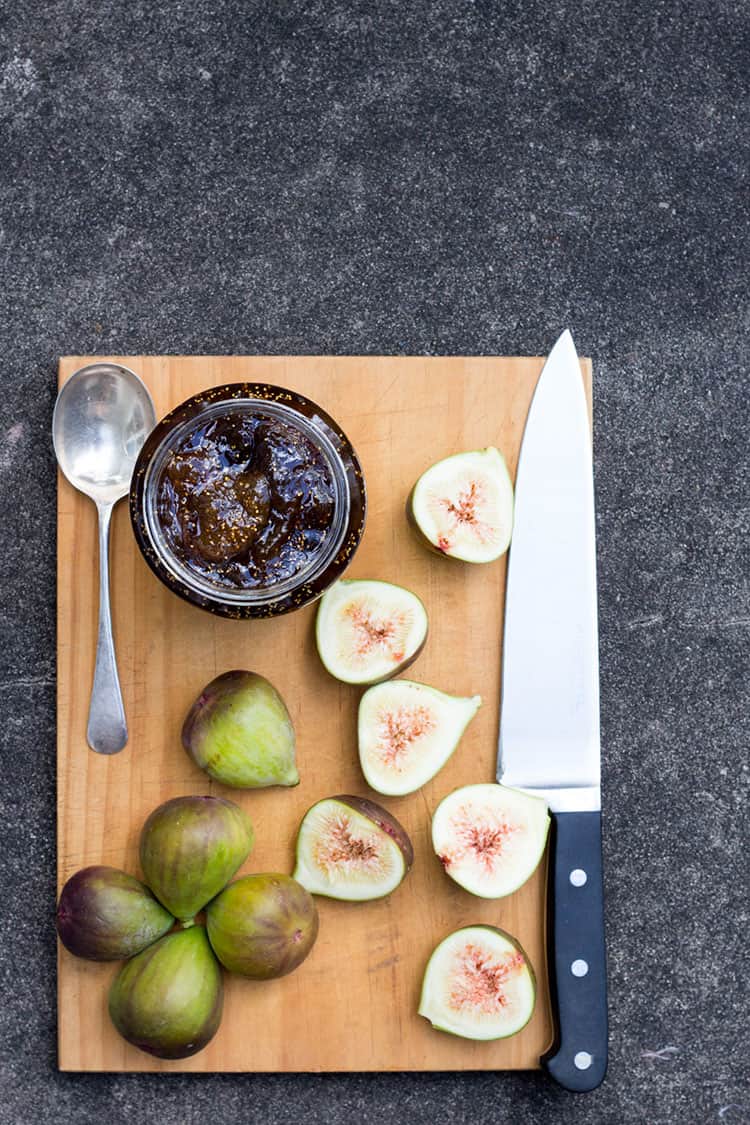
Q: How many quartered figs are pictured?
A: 0